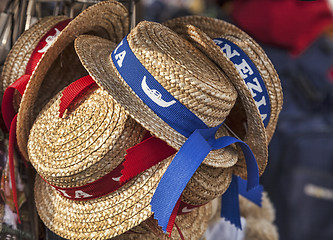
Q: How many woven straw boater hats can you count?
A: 5